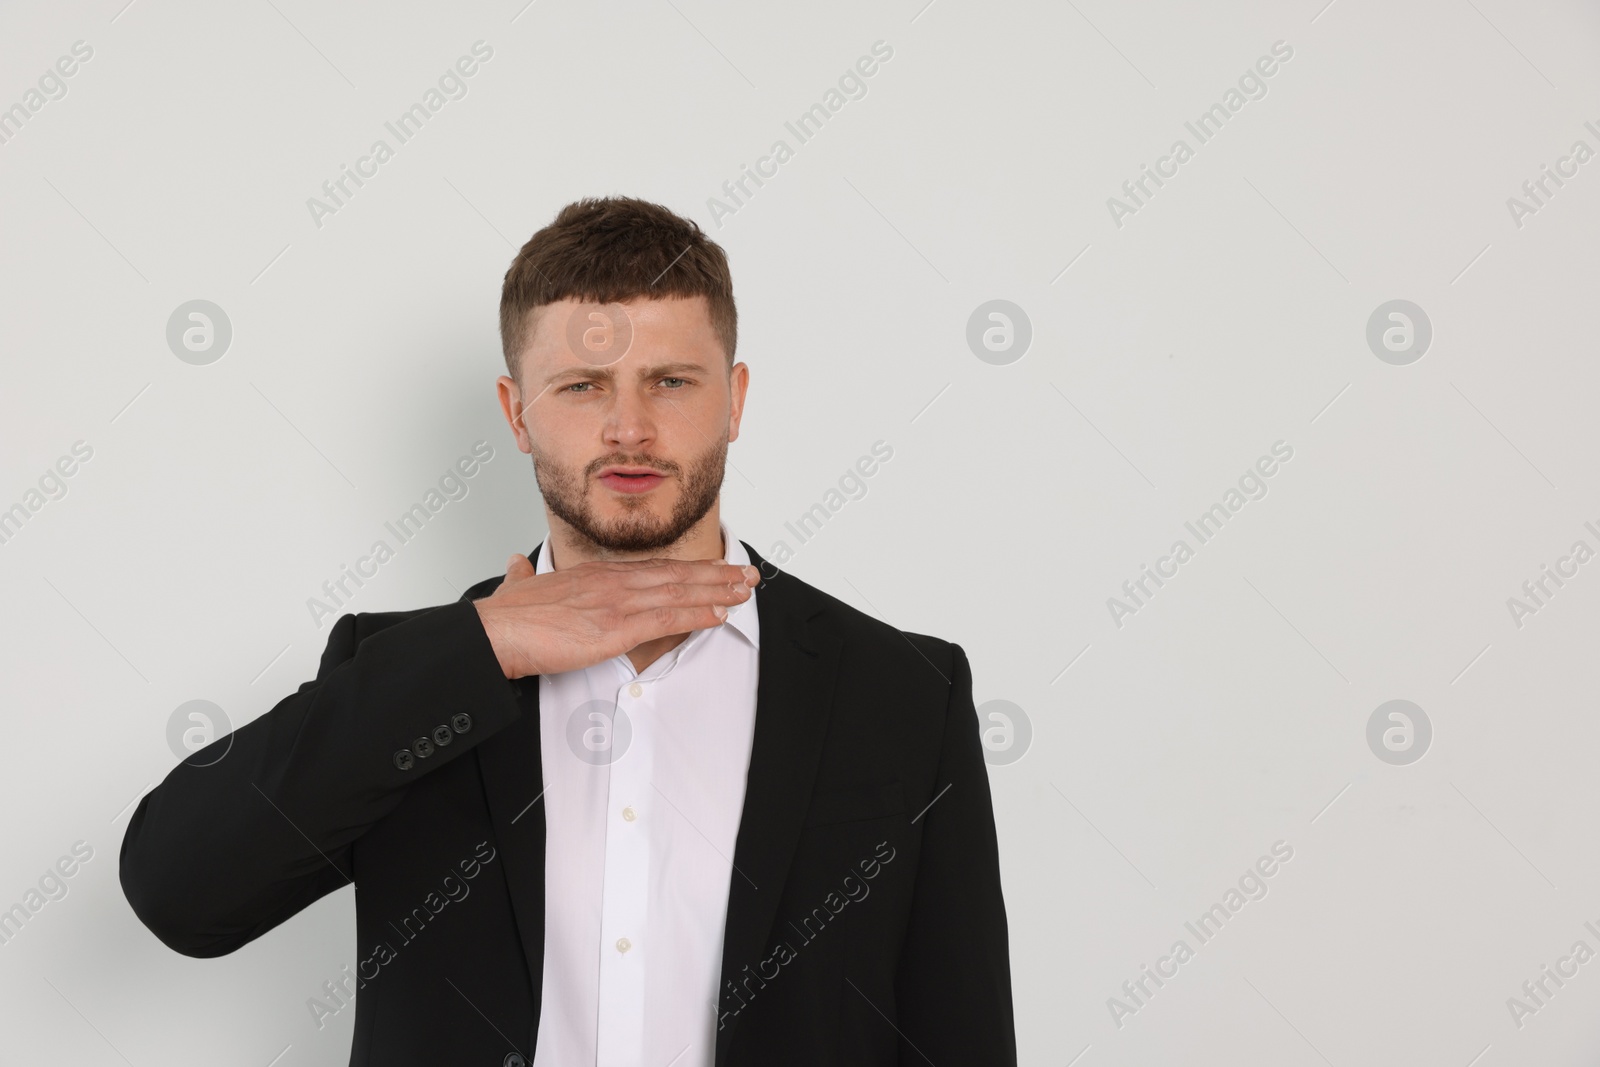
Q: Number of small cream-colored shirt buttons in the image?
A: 3